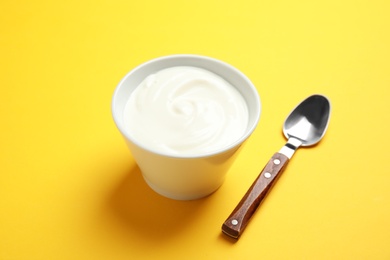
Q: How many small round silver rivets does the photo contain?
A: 3